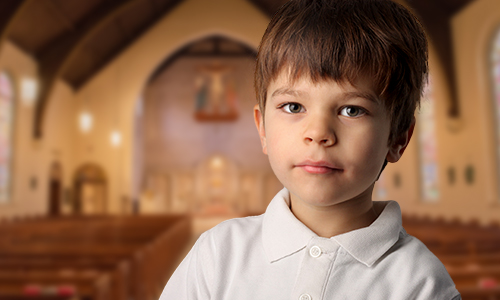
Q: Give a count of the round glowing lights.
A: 3